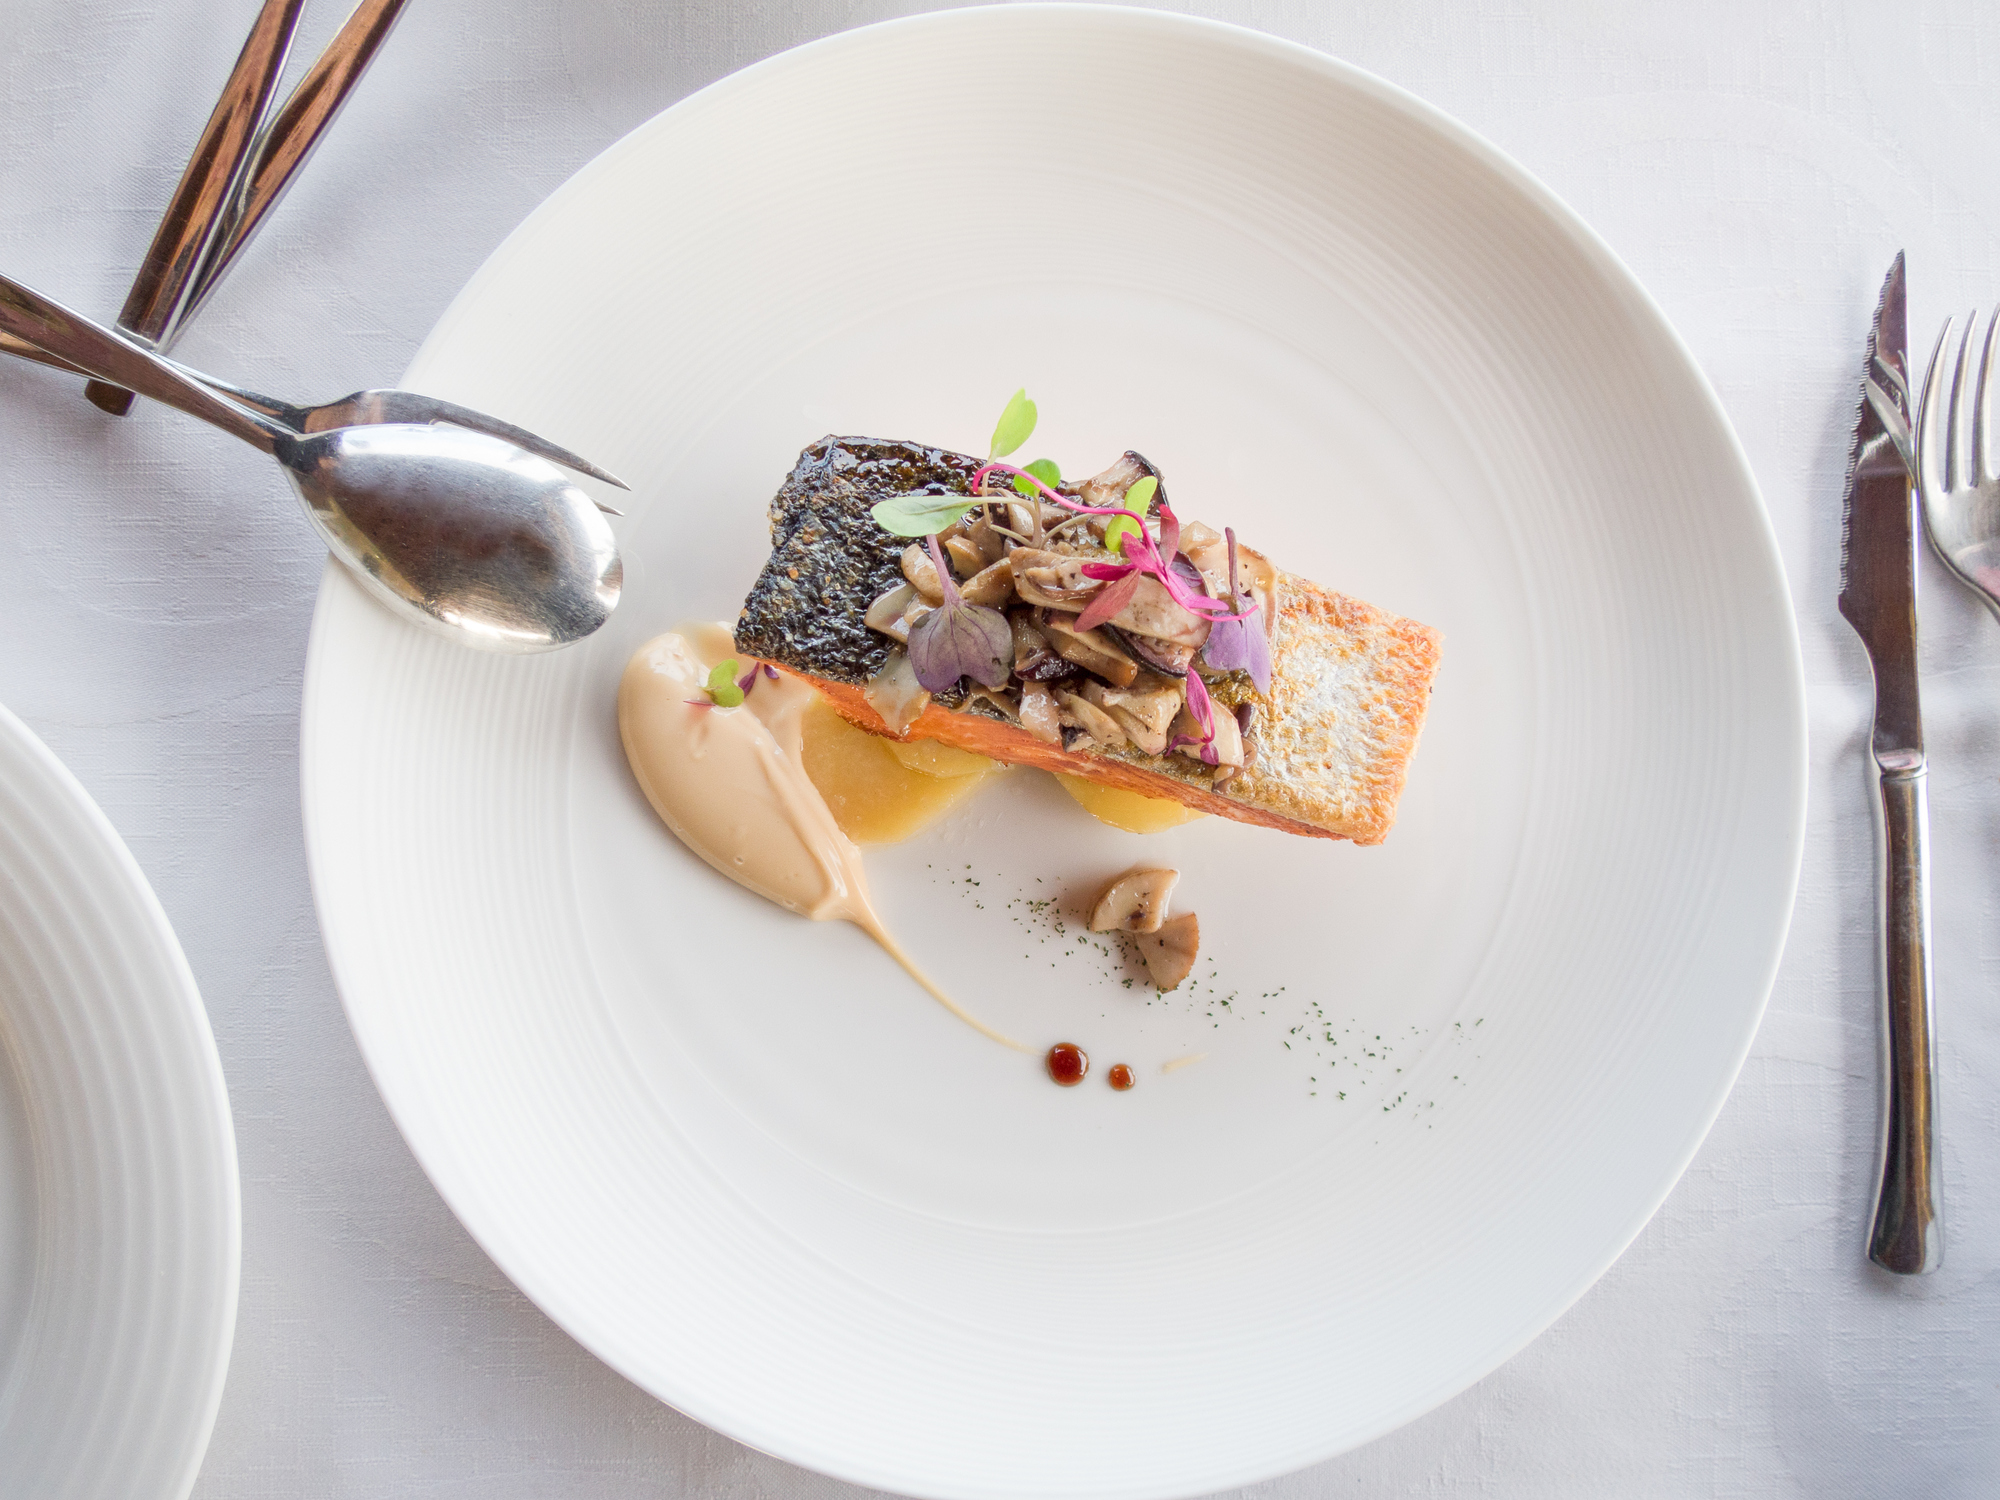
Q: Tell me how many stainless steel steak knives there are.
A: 1